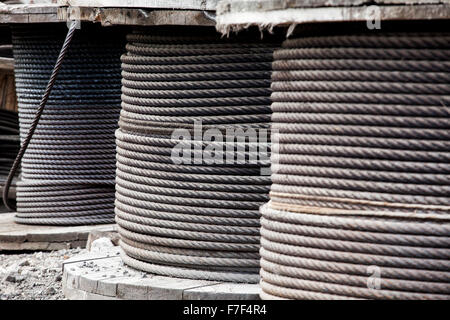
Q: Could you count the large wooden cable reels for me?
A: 3